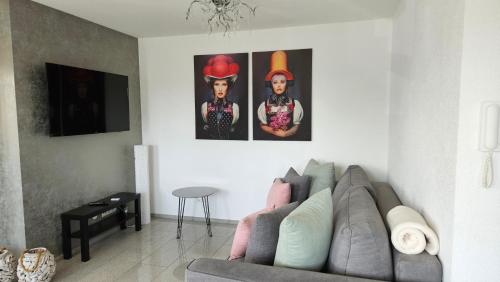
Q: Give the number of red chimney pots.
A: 0